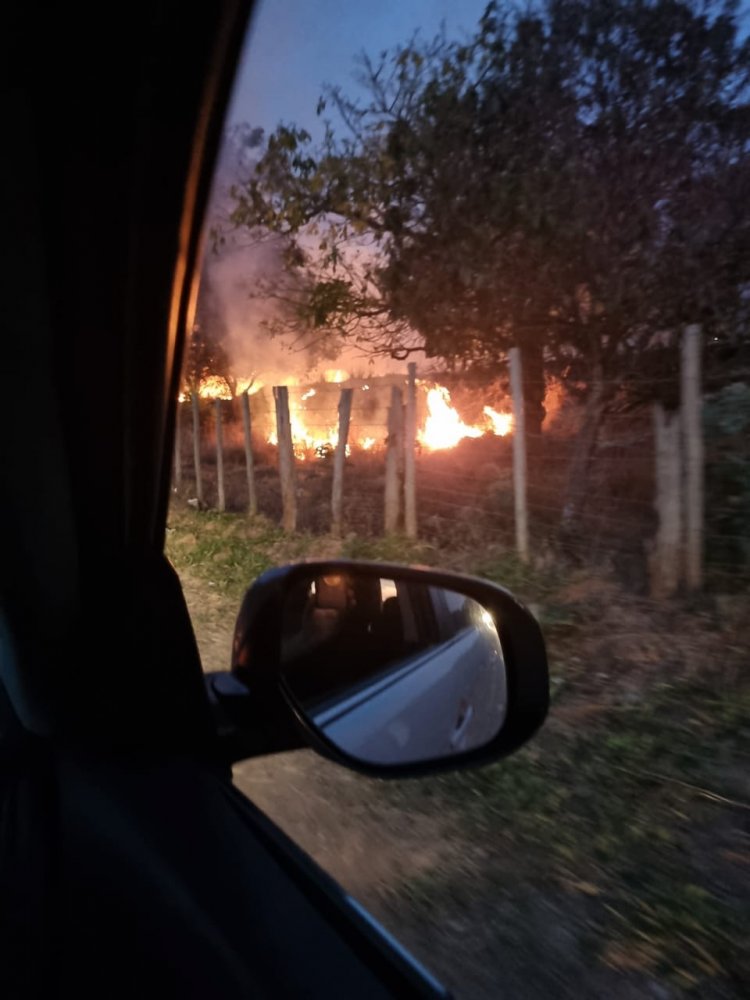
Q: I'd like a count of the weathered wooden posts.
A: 11